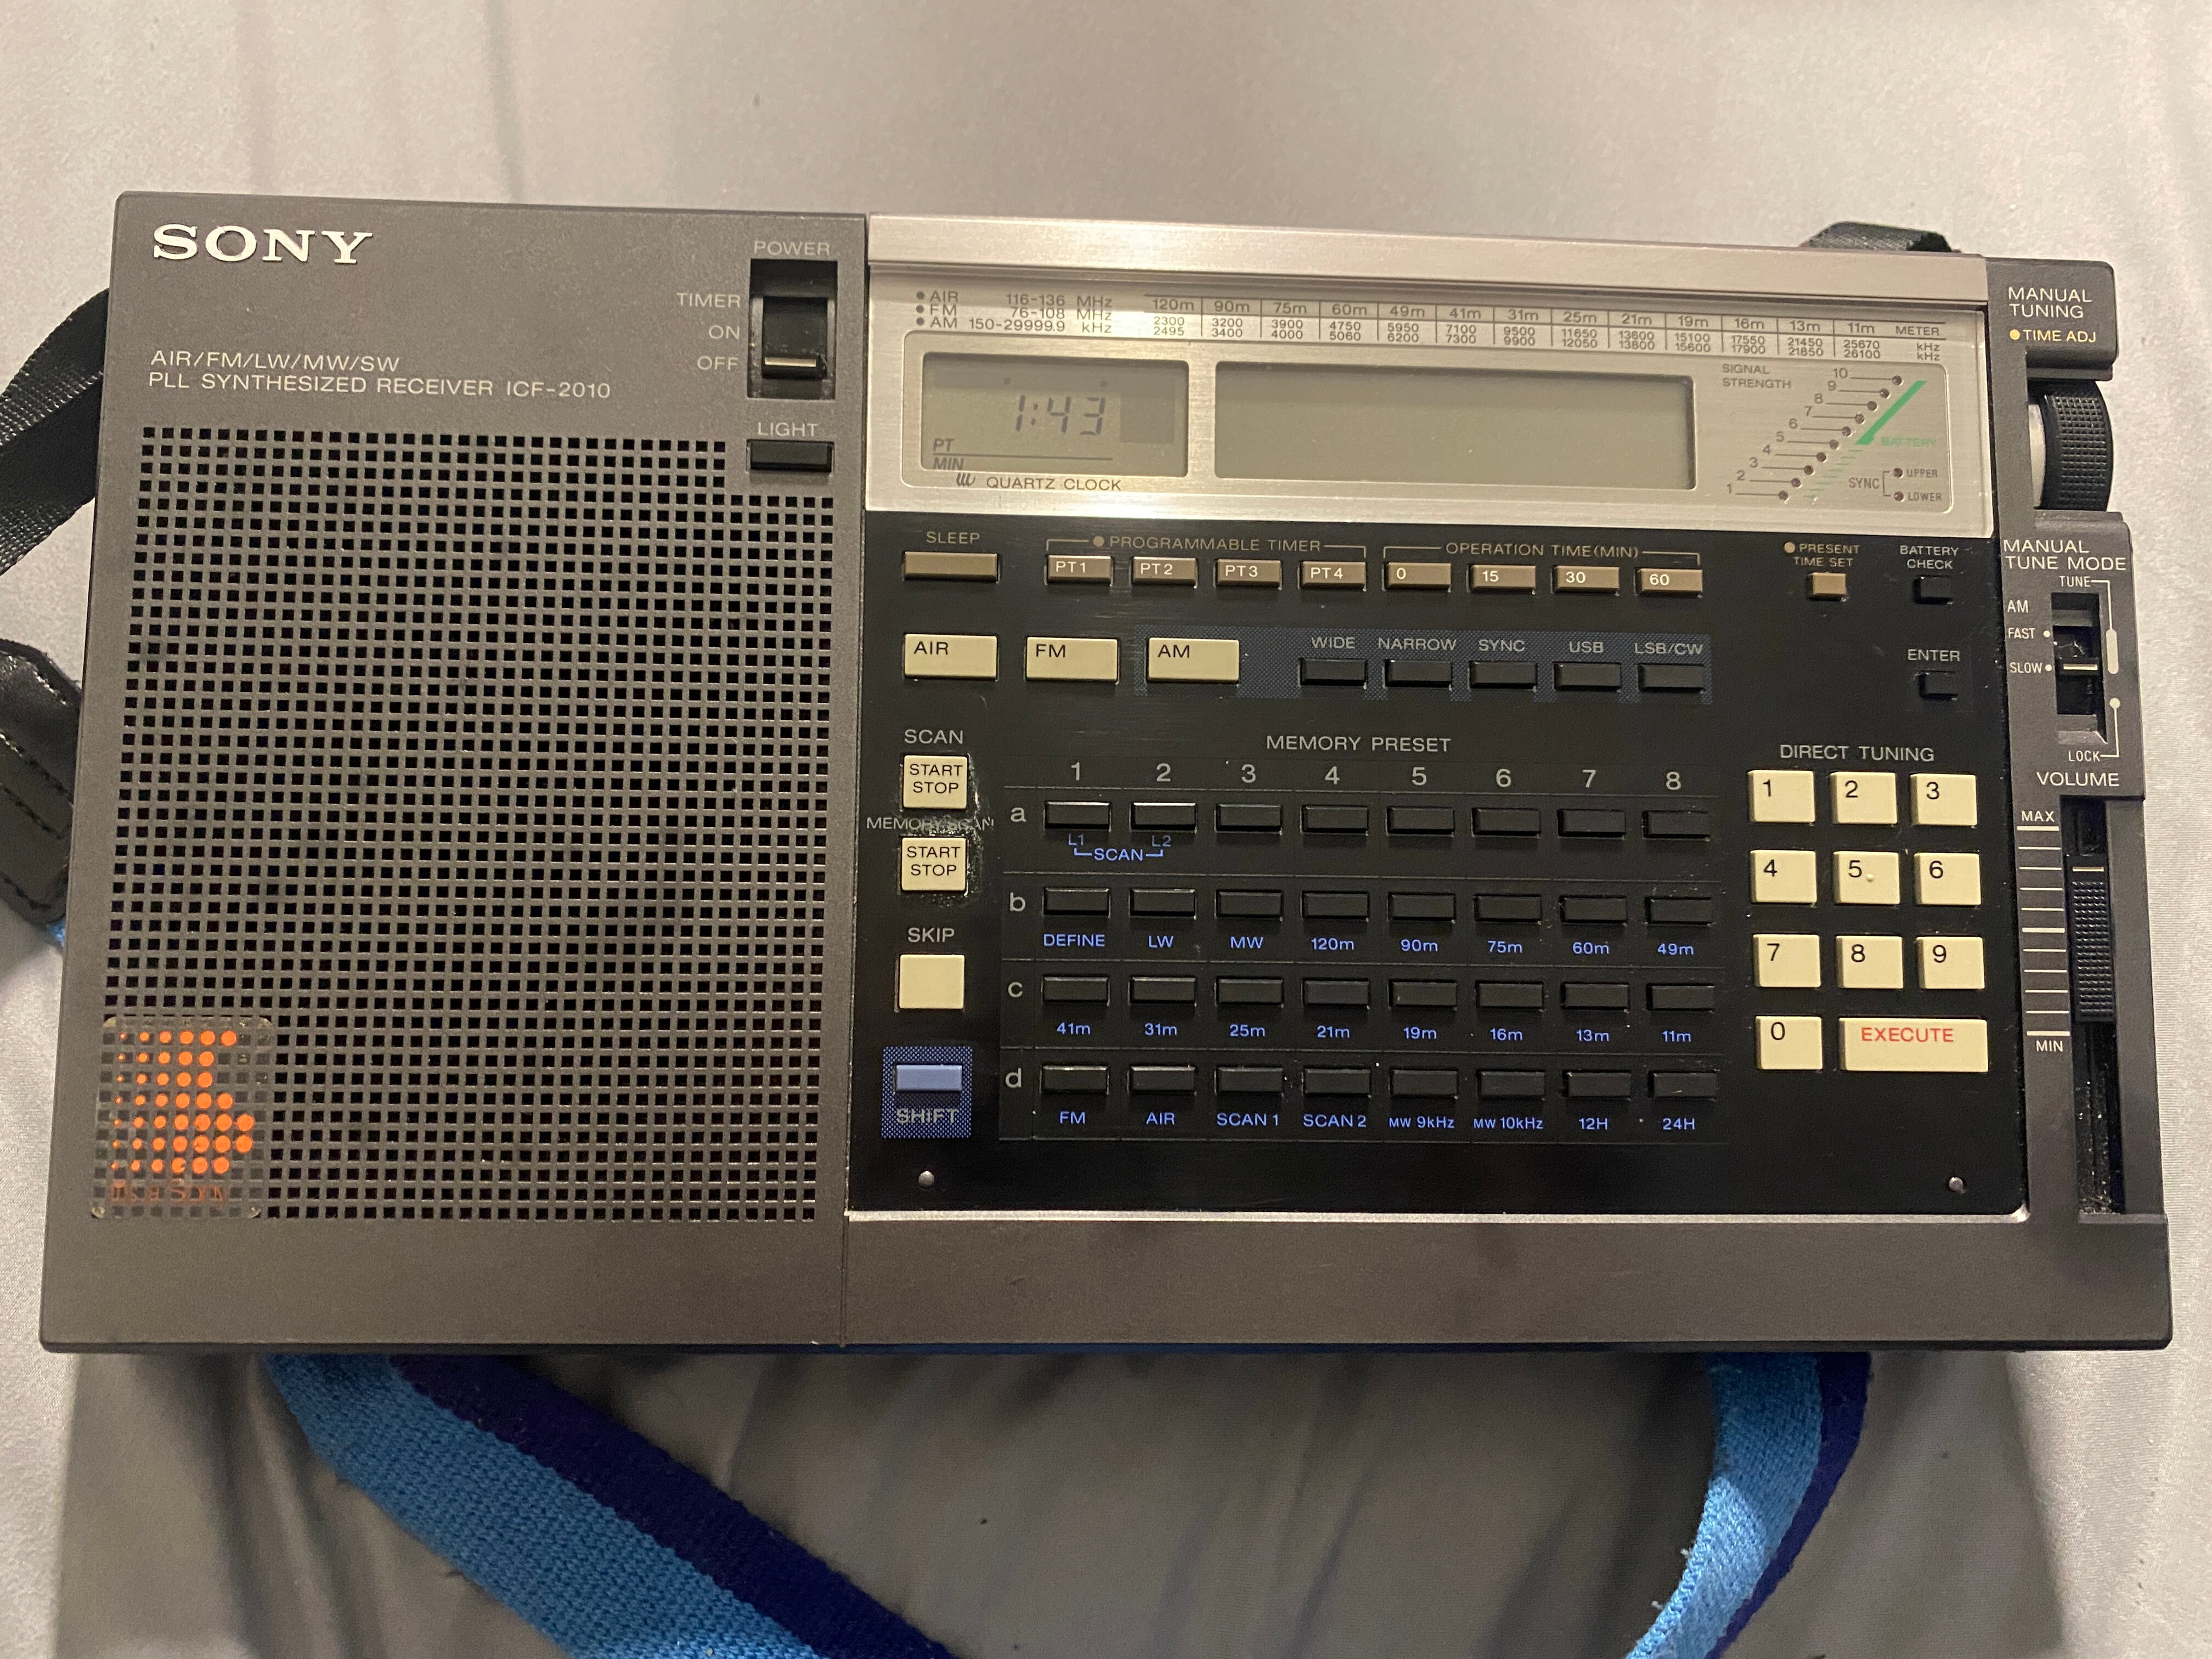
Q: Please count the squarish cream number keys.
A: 10